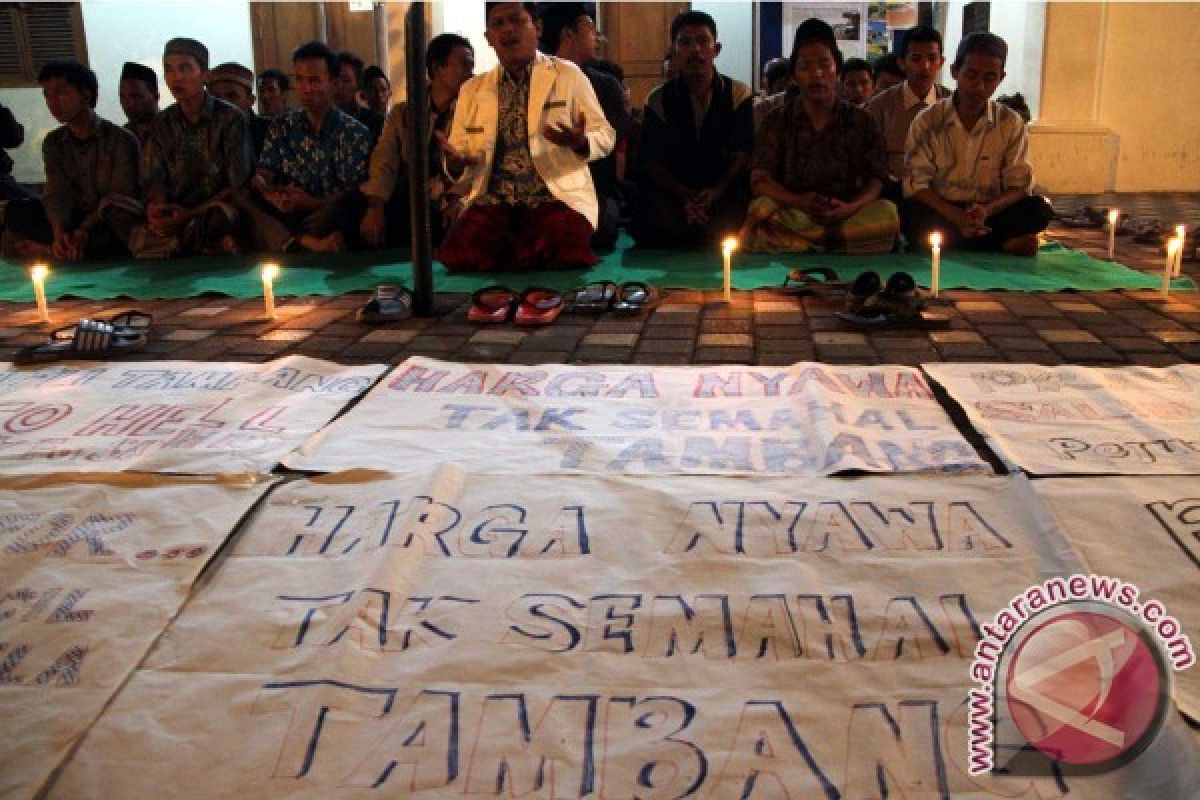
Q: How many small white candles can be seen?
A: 7